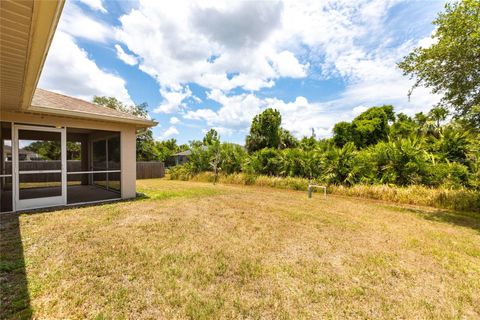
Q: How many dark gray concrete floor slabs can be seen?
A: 1